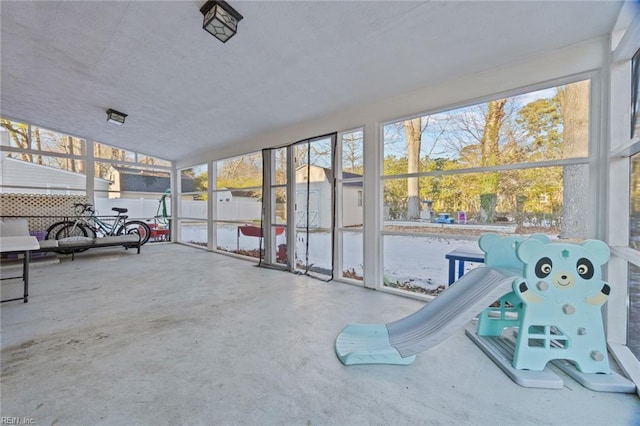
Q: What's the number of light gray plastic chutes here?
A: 1